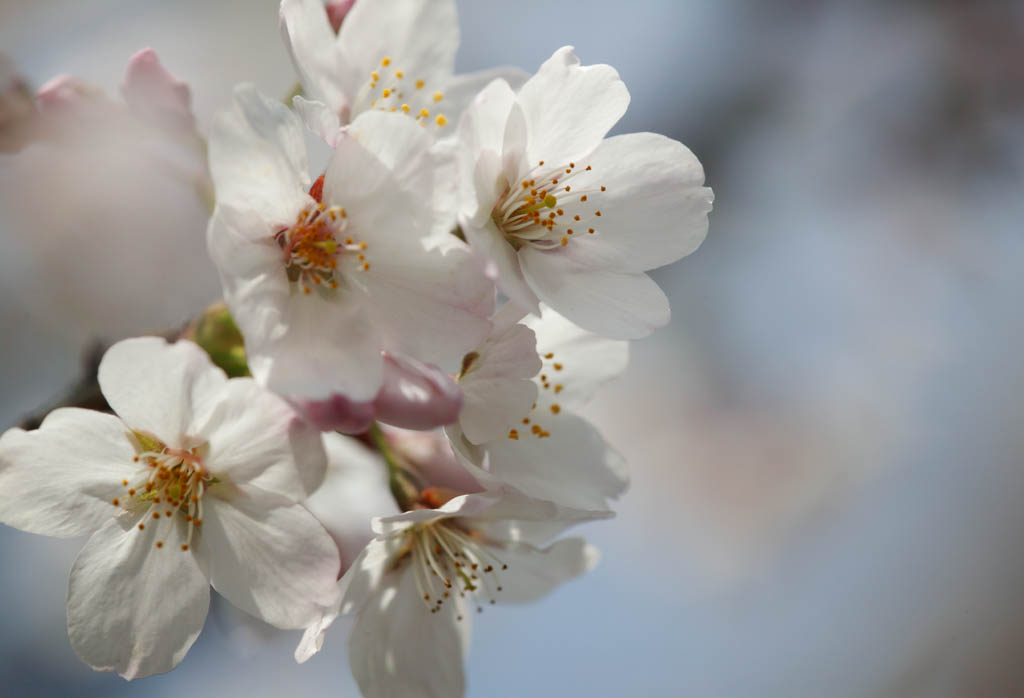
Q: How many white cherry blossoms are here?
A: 6